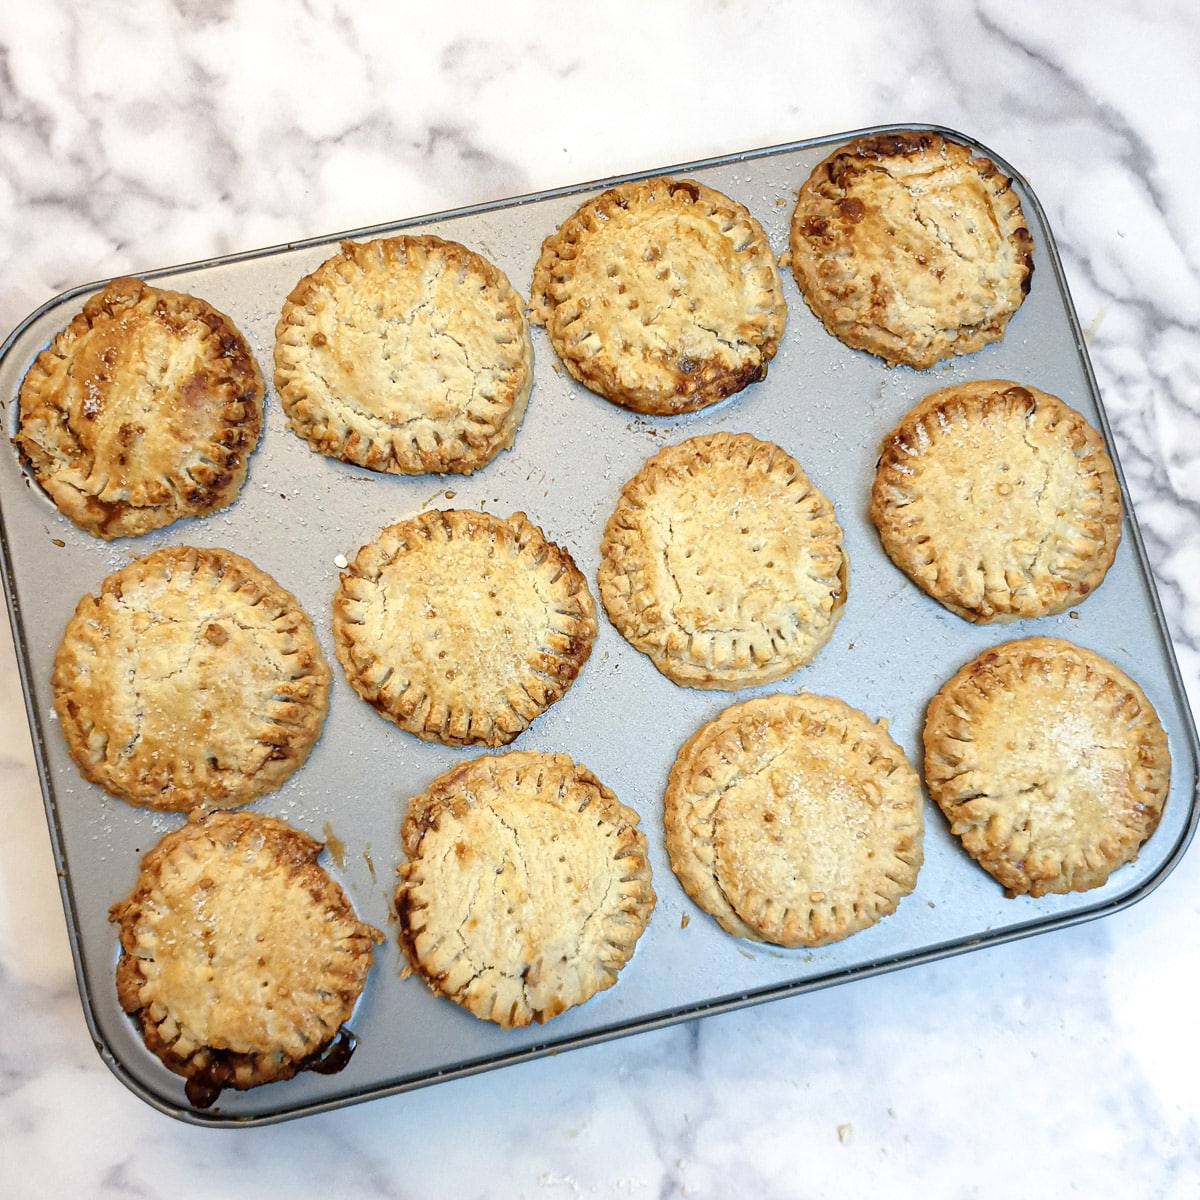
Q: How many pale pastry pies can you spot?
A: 12